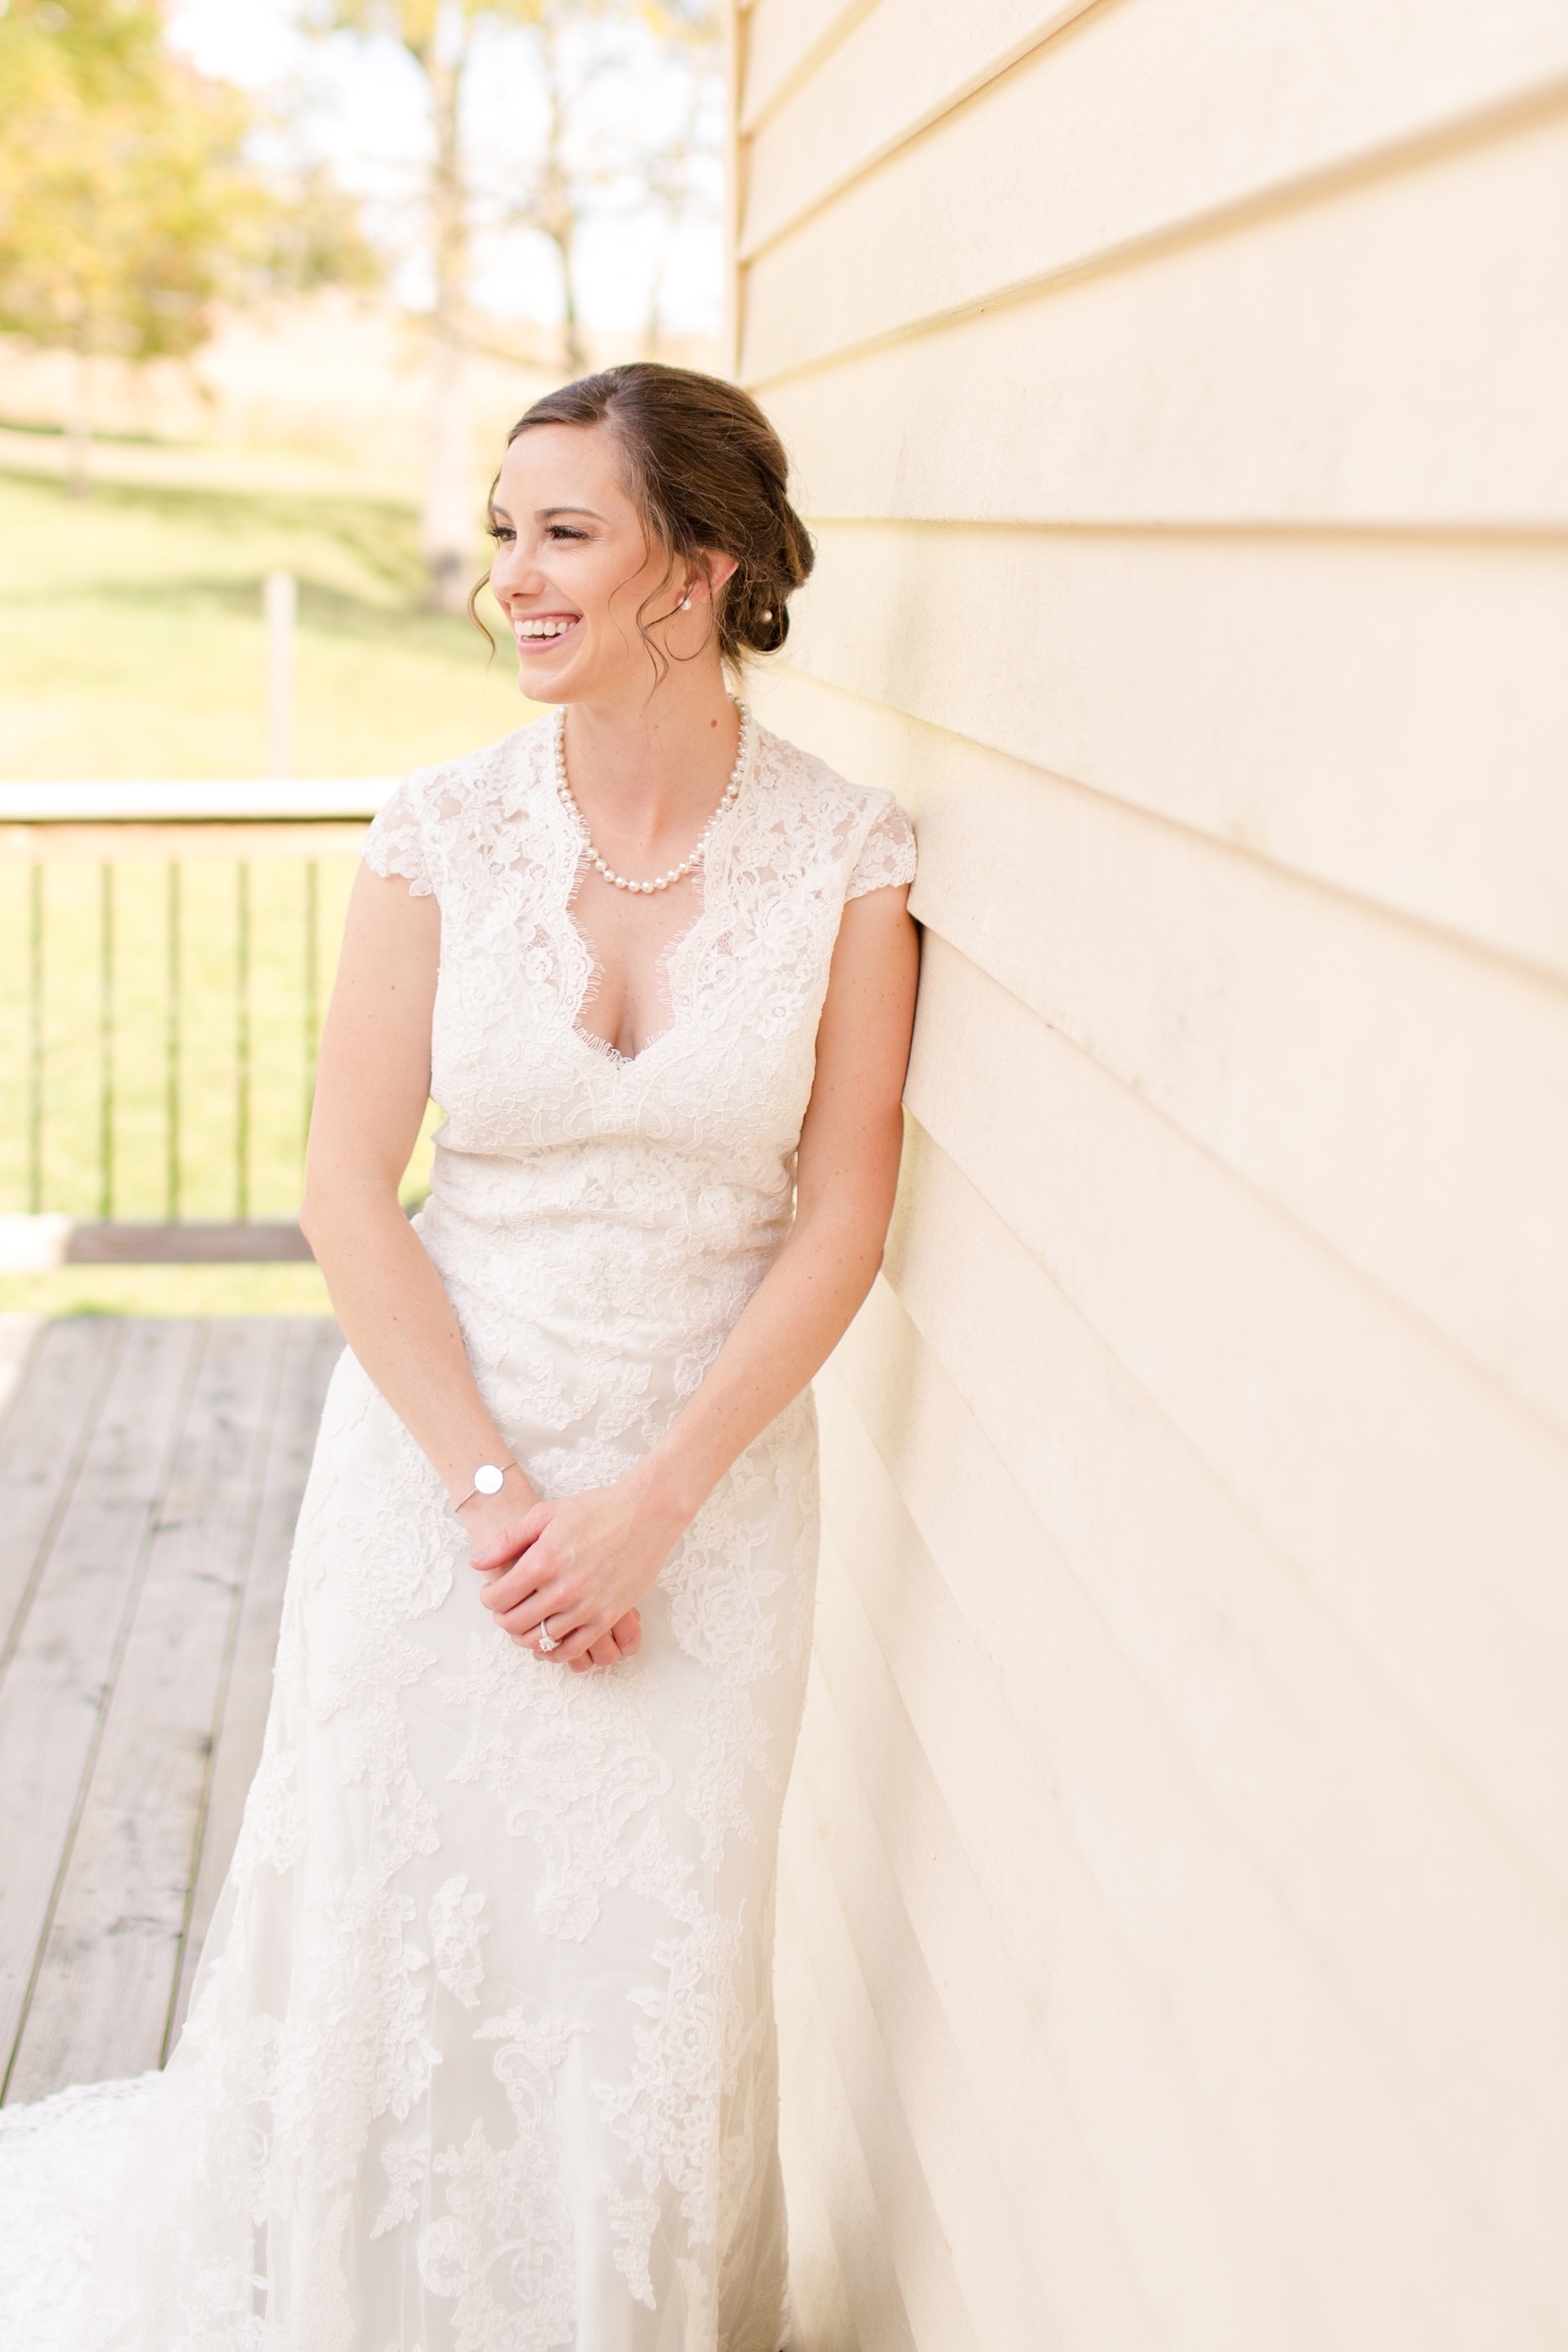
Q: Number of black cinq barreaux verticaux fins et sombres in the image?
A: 5